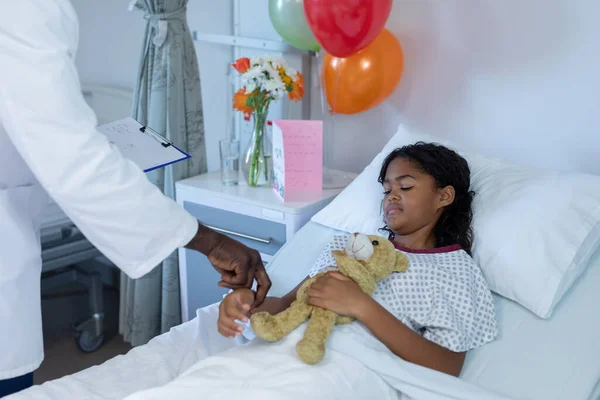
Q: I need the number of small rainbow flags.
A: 0